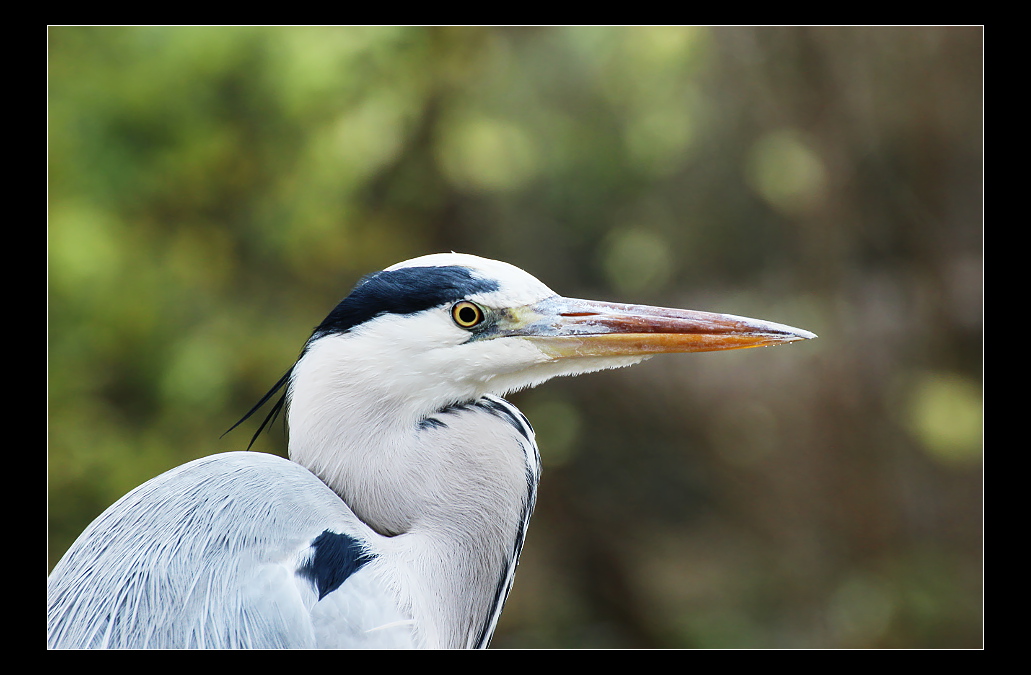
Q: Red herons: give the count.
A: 0